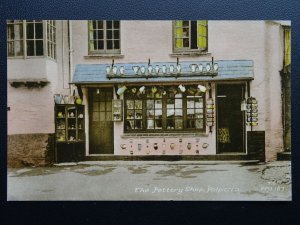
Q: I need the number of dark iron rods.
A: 4